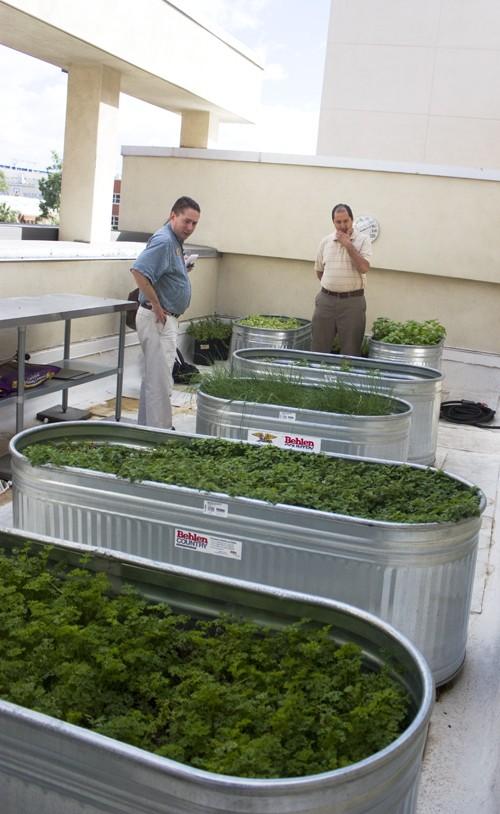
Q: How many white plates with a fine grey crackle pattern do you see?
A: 0